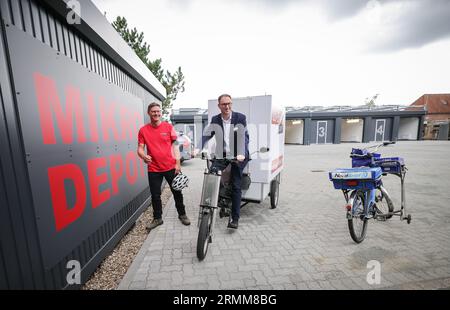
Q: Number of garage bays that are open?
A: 3